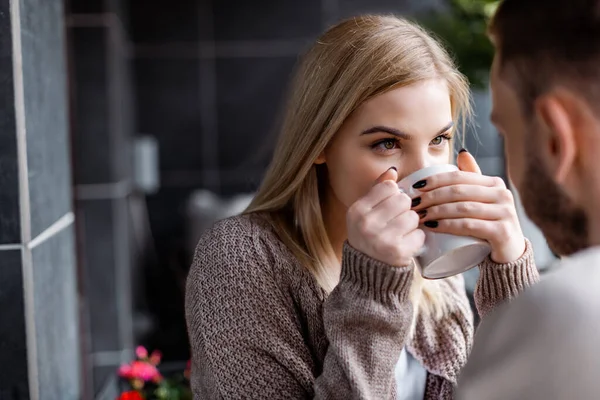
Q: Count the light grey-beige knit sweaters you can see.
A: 1